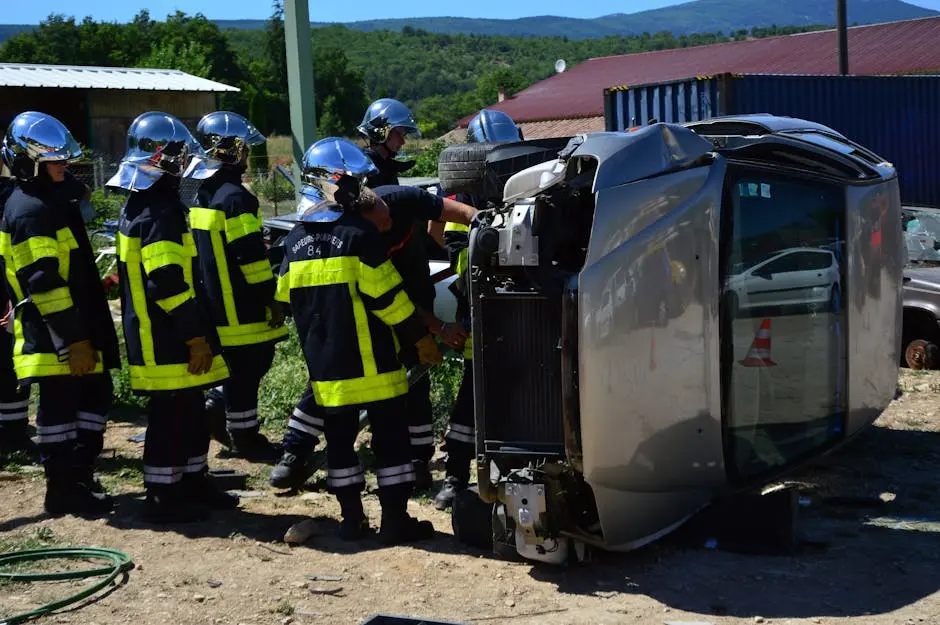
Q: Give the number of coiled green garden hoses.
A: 1